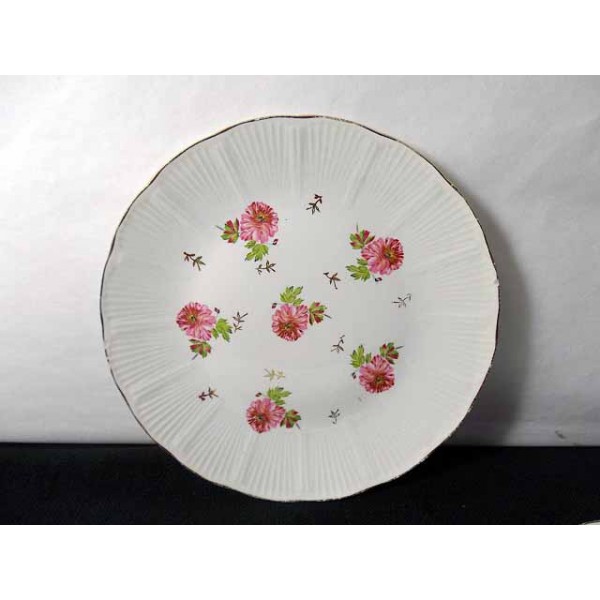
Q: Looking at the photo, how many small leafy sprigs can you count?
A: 10